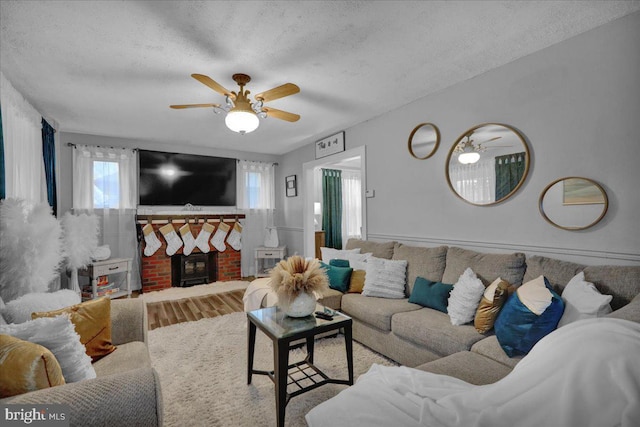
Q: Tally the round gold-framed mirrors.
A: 3